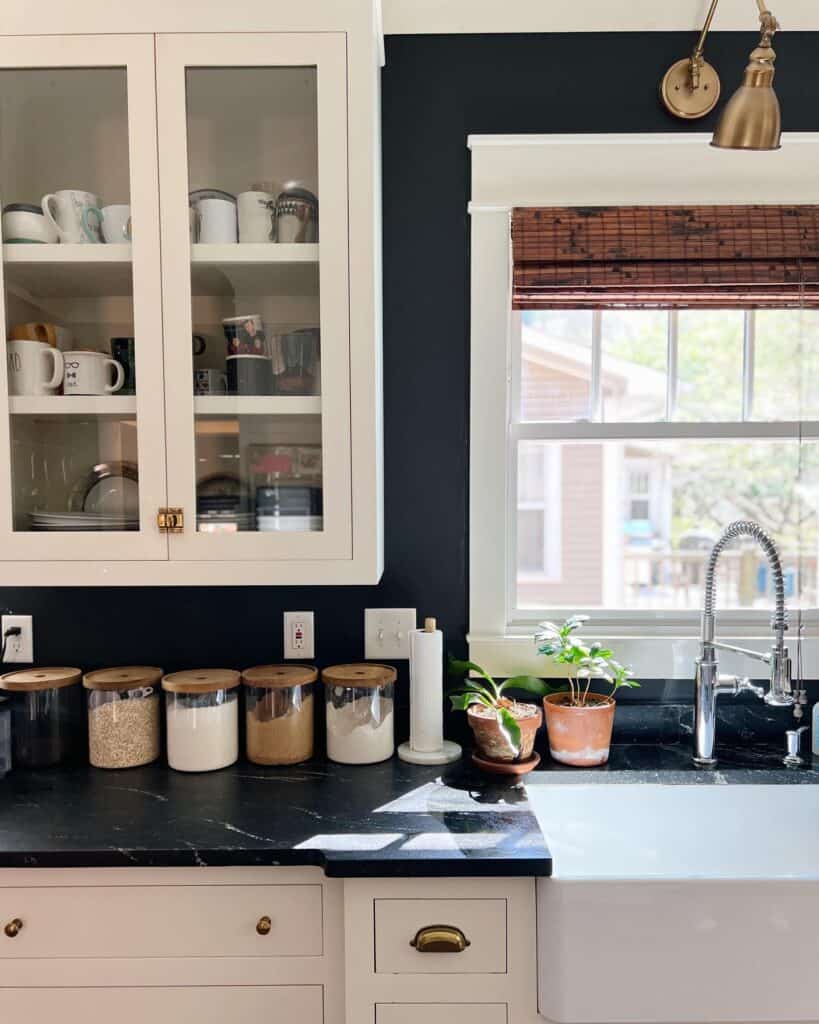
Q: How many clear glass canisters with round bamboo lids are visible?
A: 5